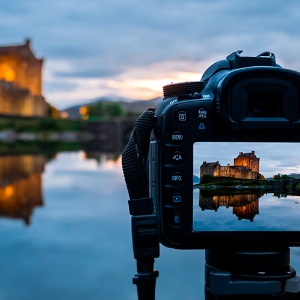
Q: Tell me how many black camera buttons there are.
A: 7